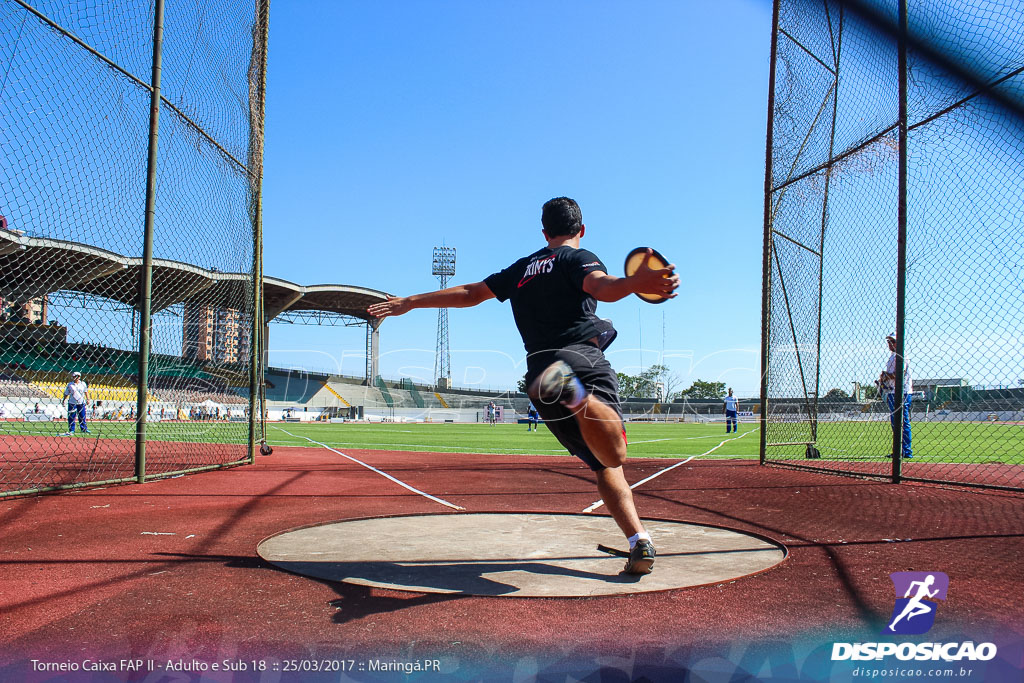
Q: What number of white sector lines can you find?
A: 2